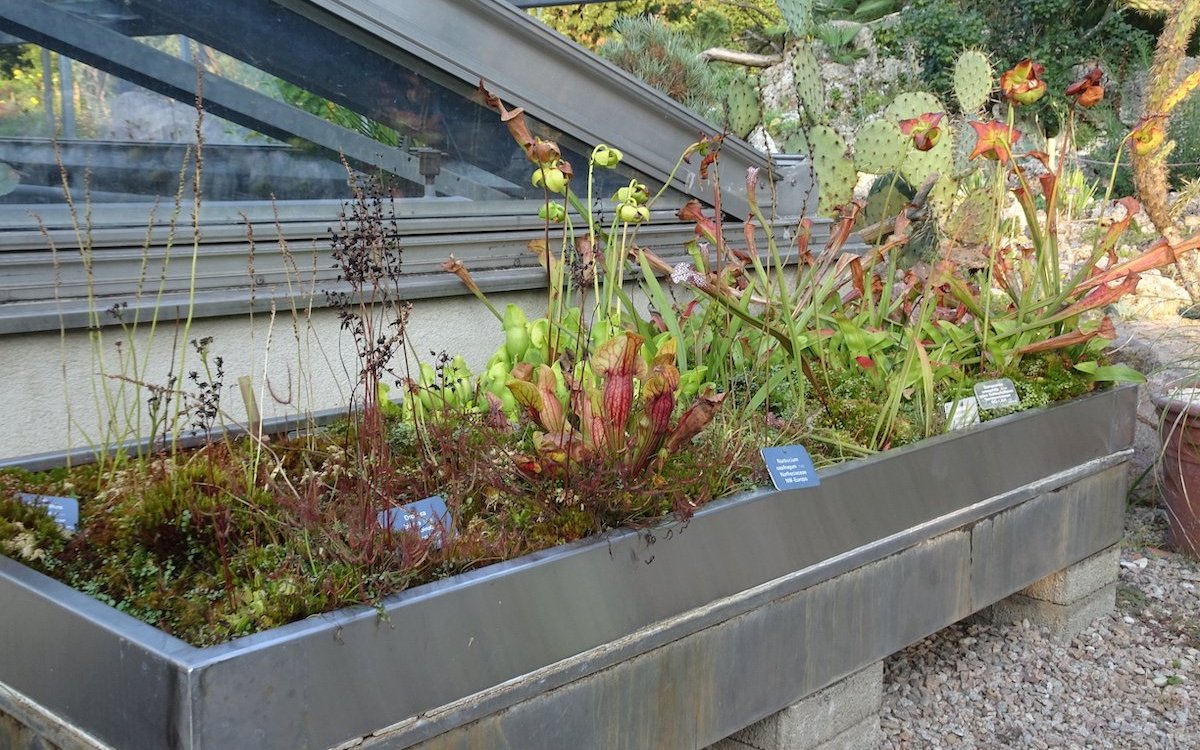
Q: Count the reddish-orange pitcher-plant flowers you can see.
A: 5